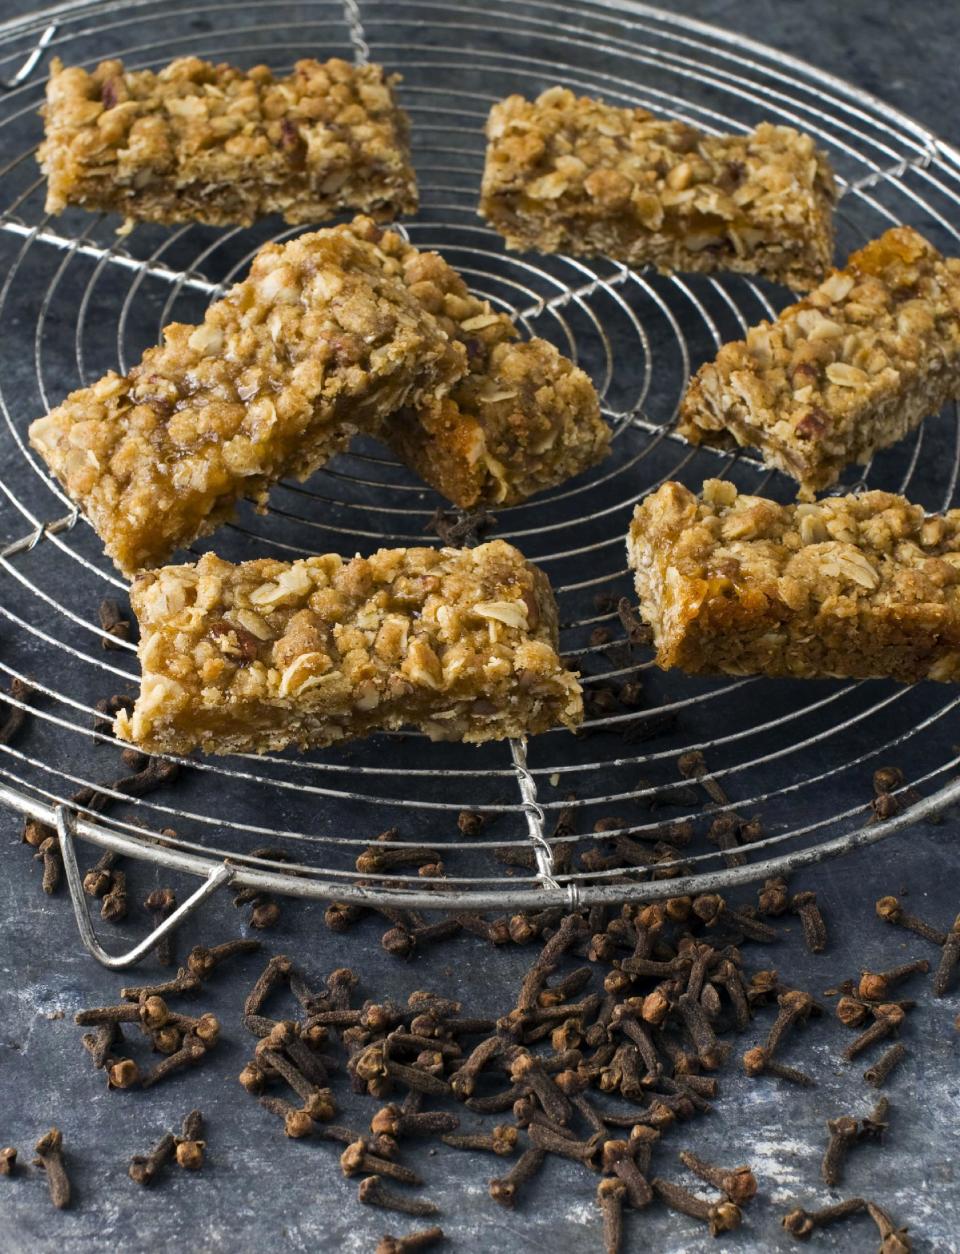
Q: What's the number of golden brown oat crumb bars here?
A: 7